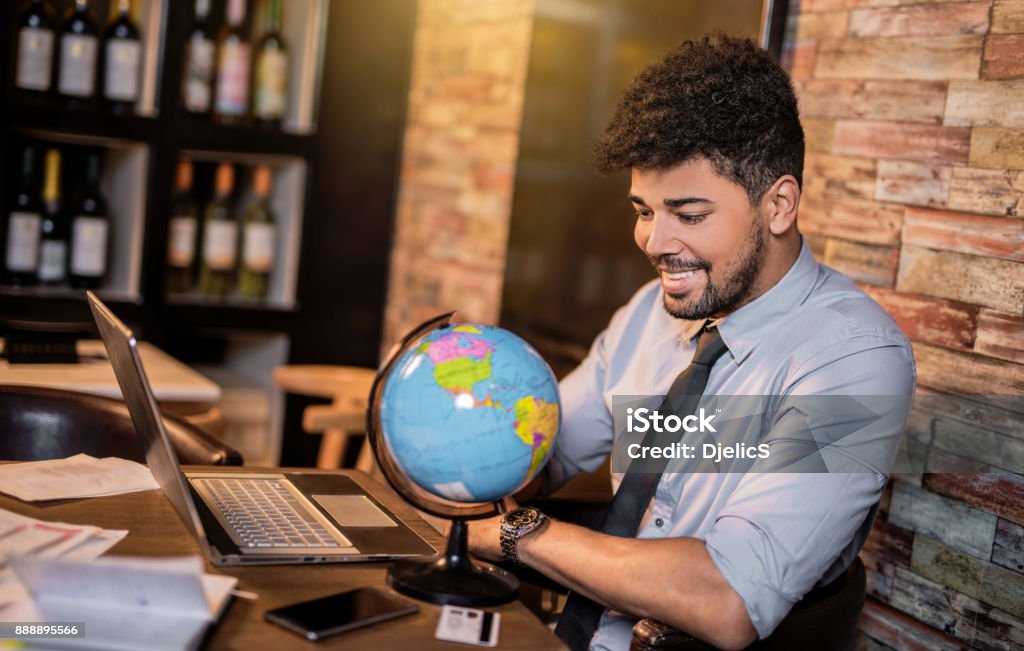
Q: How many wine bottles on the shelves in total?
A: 12